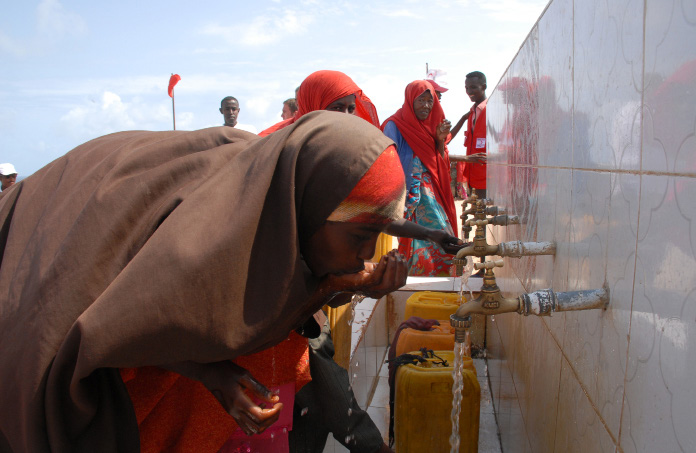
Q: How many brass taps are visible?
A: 5